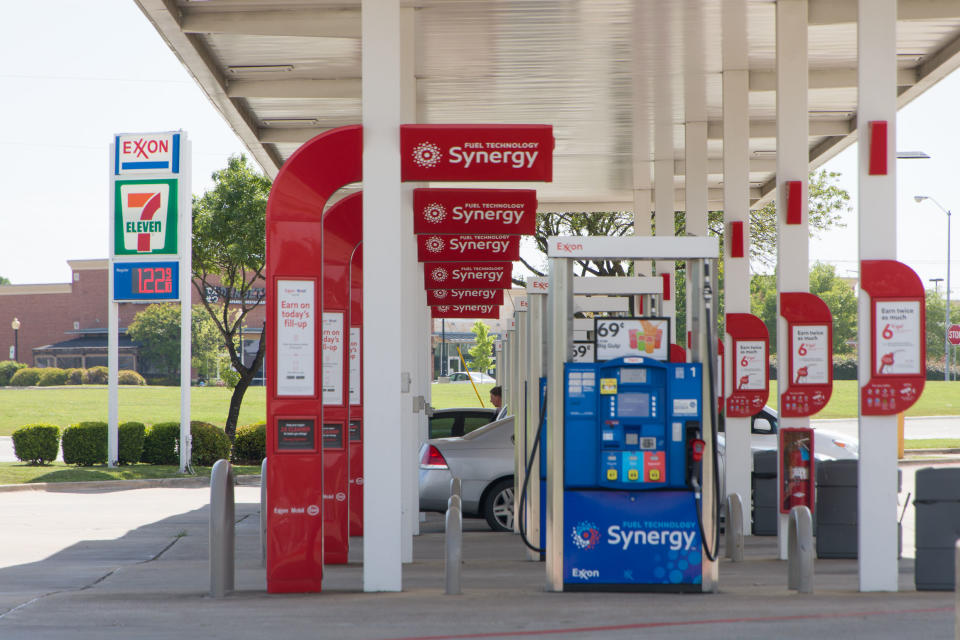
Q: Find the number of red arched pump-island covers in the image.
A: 3